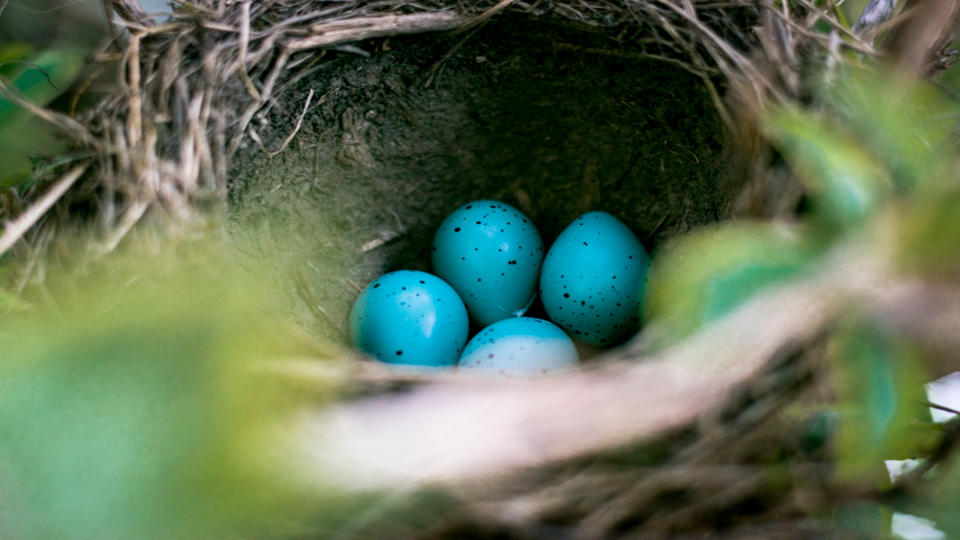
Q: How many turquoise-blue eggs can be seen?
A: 4